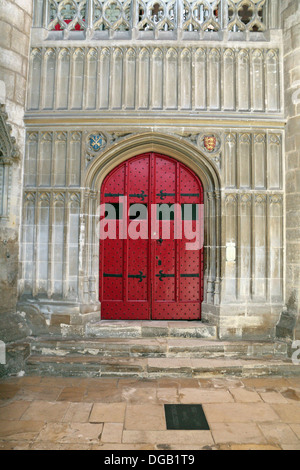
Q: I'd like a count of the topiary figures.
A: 0